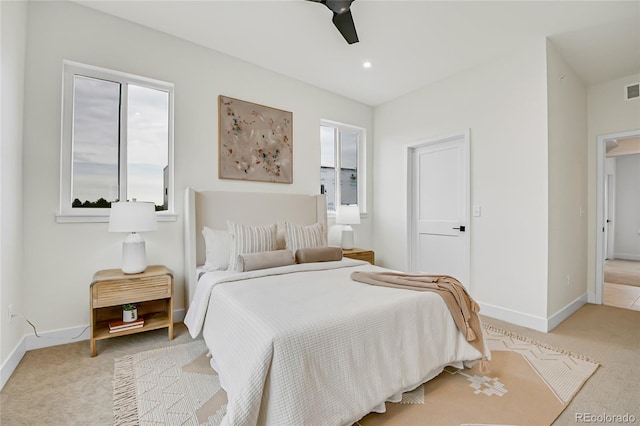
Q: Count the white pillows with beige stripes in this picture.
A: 2